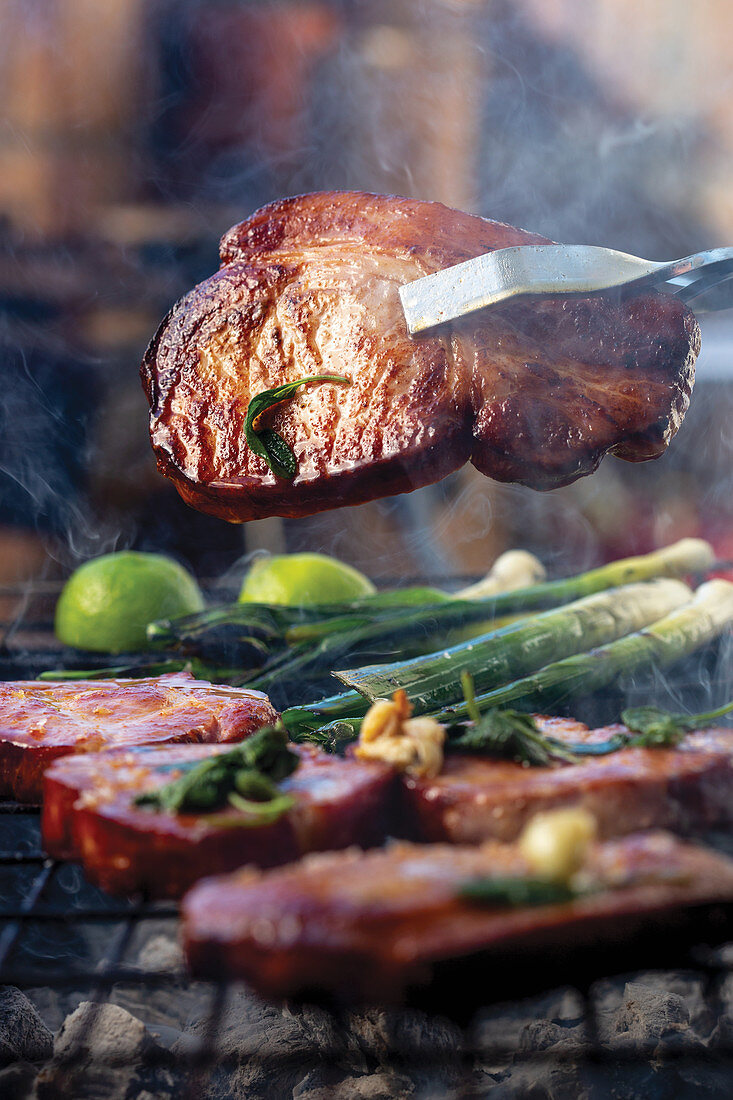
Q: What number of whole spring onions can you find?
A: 4